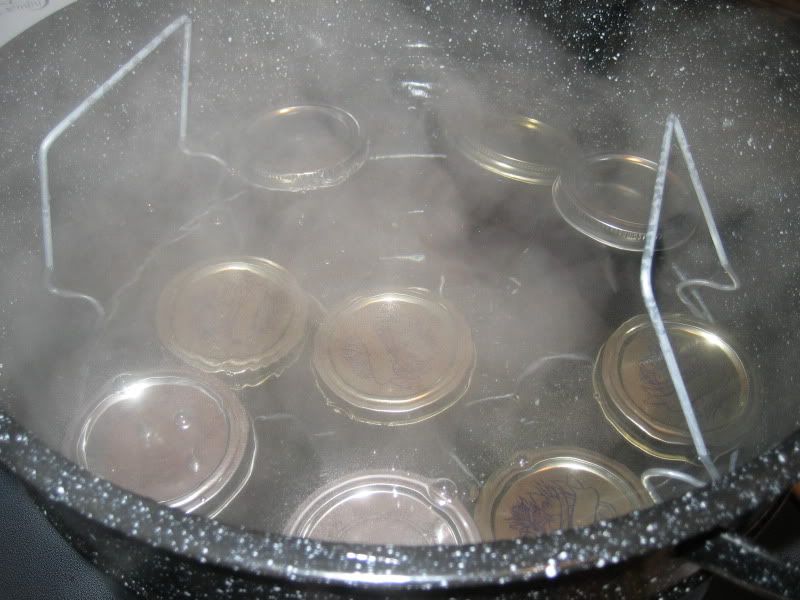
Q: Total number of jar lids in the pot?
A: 9